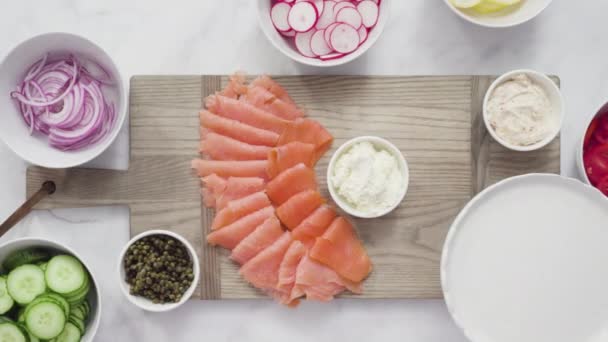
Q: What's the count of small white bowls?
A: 3